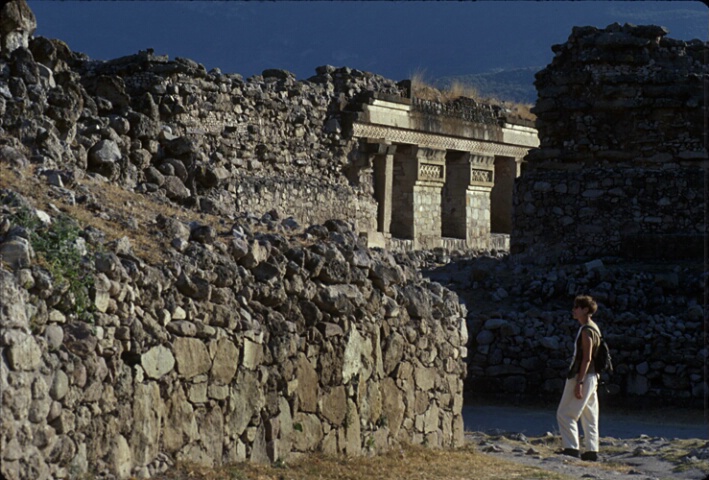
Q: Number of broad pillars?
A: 2